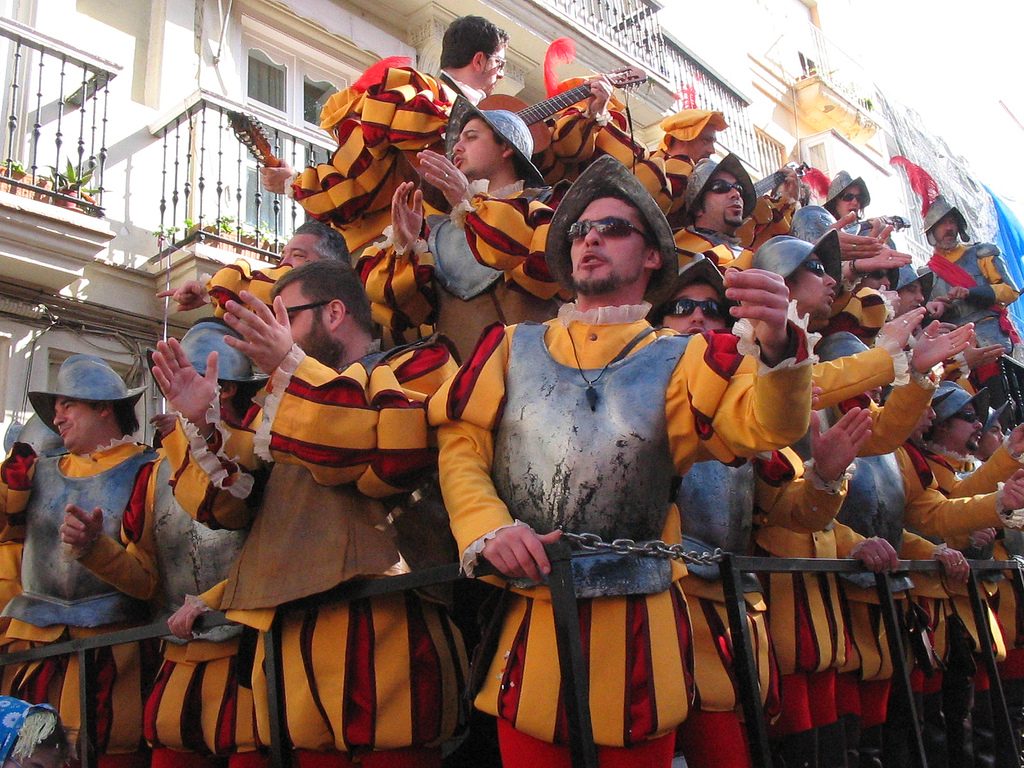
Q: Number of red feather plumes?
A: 5